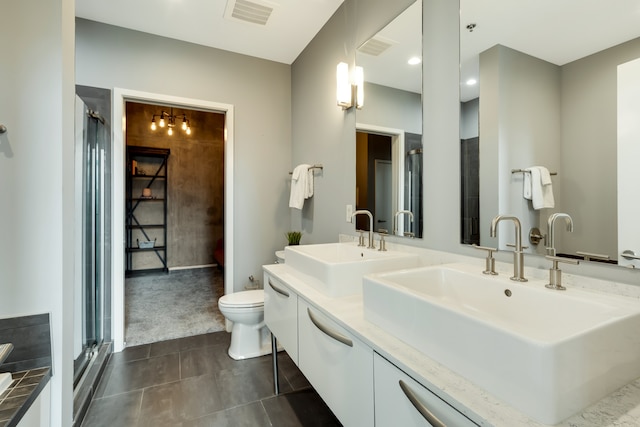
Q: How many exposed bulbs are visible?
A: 5